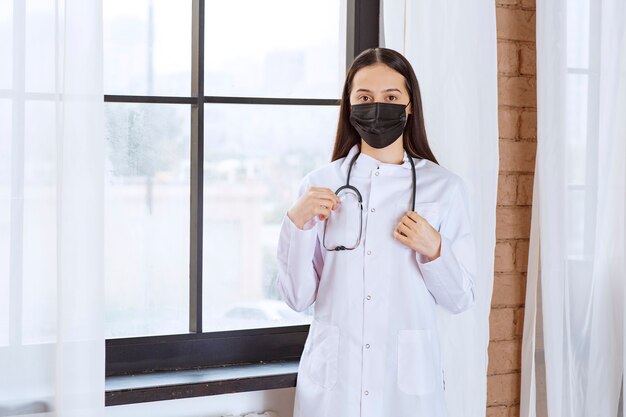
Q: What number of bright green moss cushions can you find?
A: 0